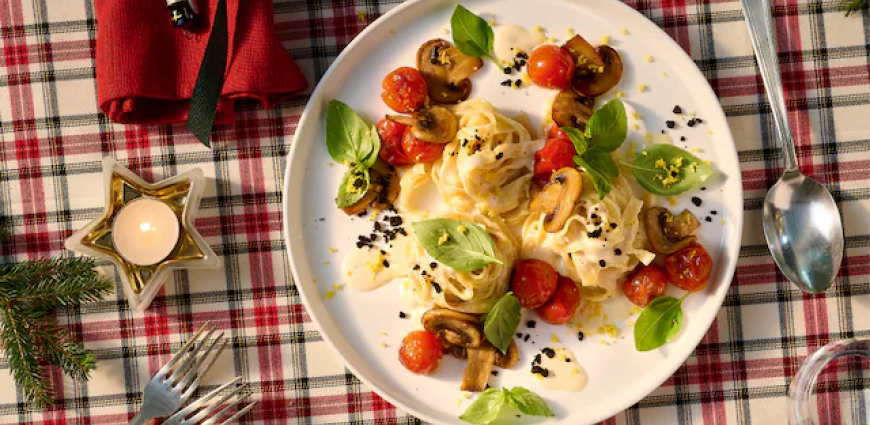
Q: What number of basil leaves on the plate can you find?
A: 12